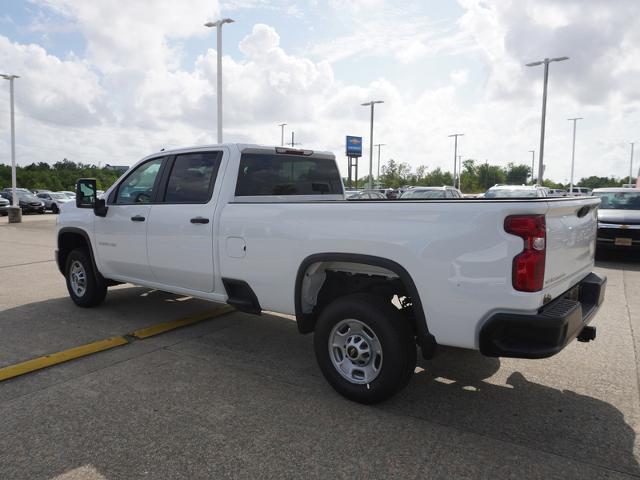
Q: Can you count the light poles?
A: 11